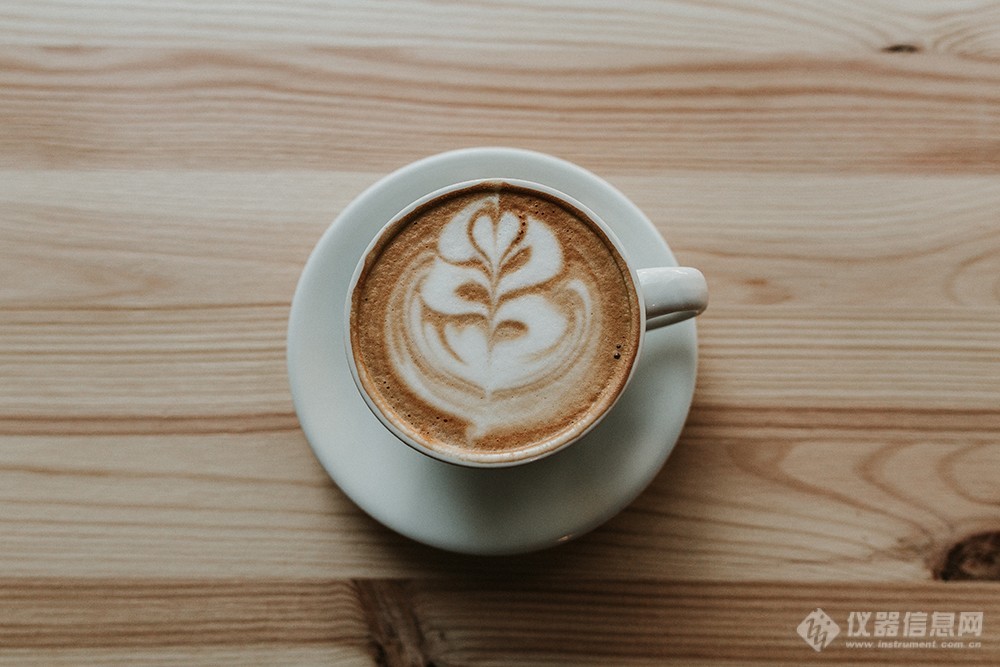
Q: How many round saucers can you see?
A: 1